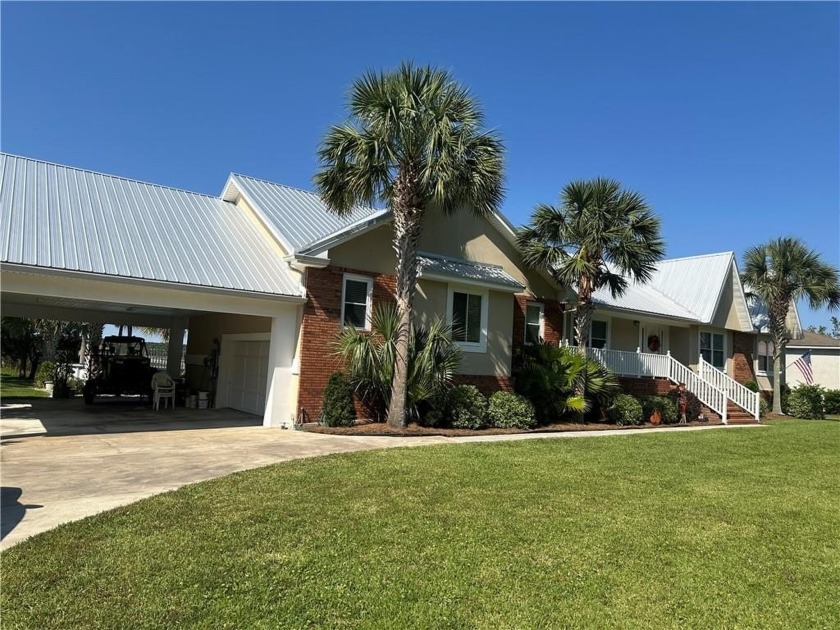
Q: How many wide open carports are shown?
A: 1